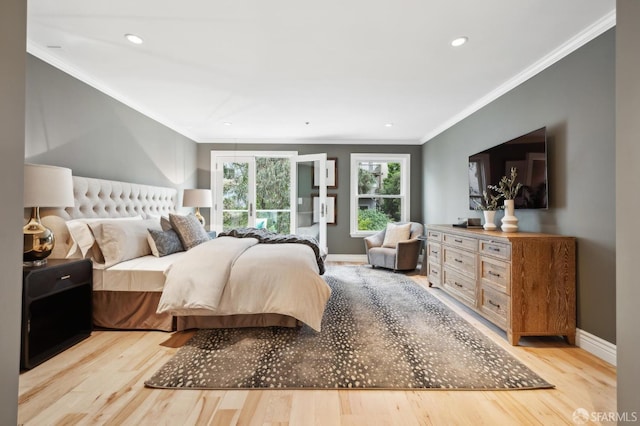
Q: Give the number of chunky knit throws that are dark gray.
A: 1